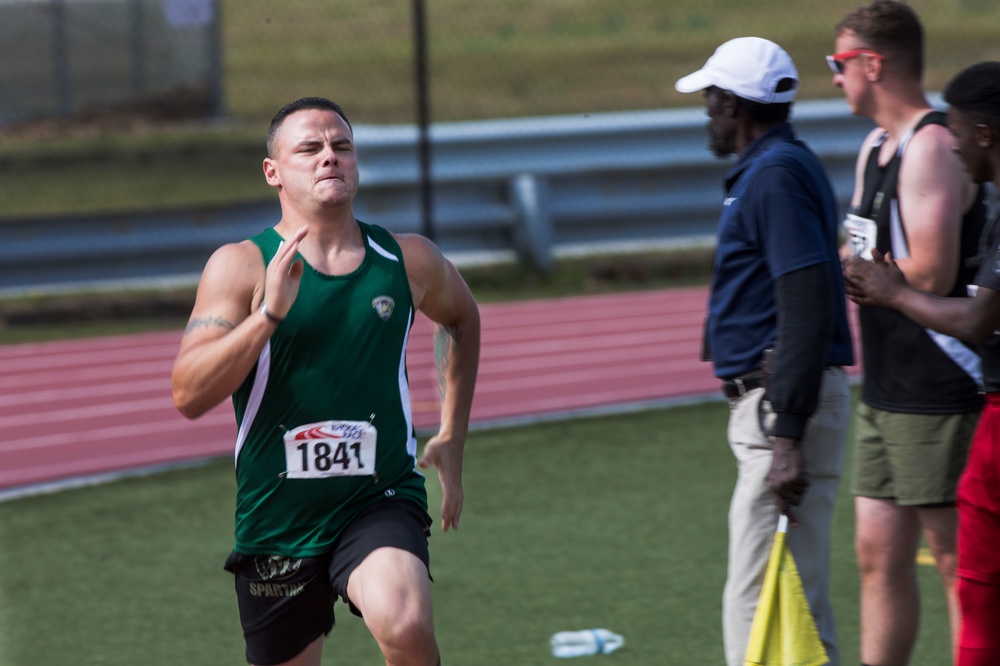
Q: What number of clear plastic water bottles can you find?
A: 1